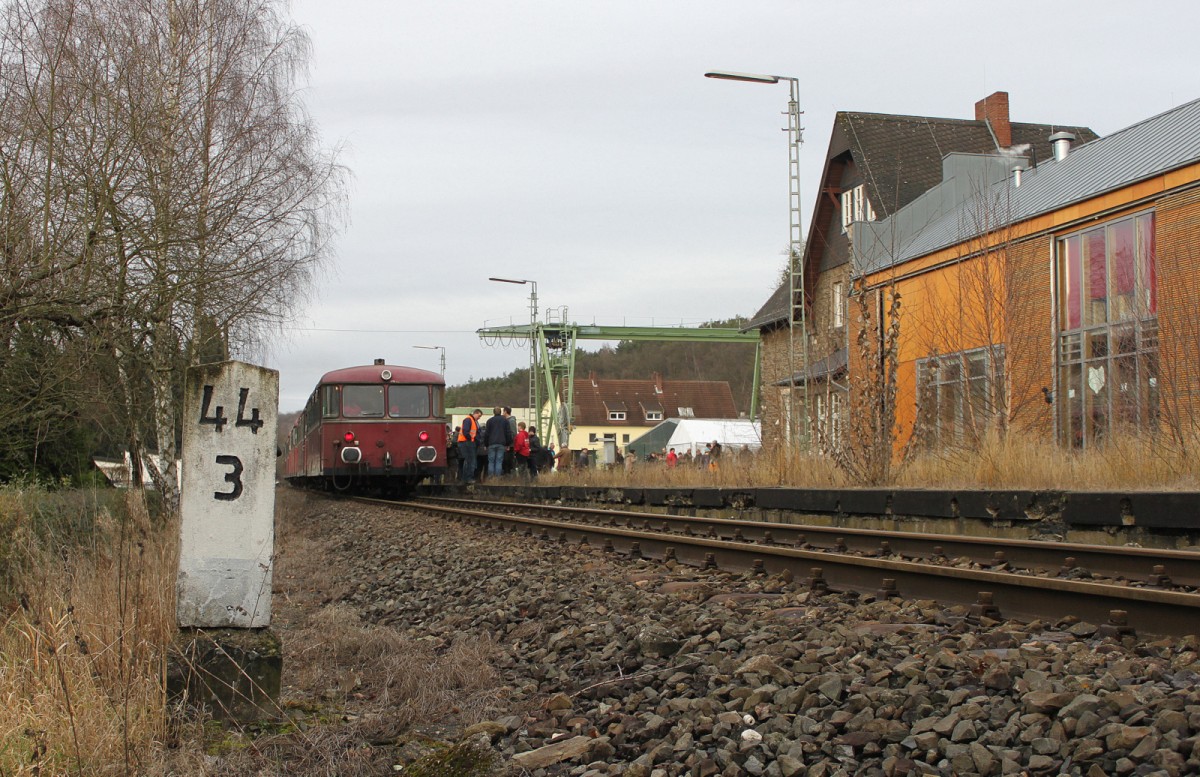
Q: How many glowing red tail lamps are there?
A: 2